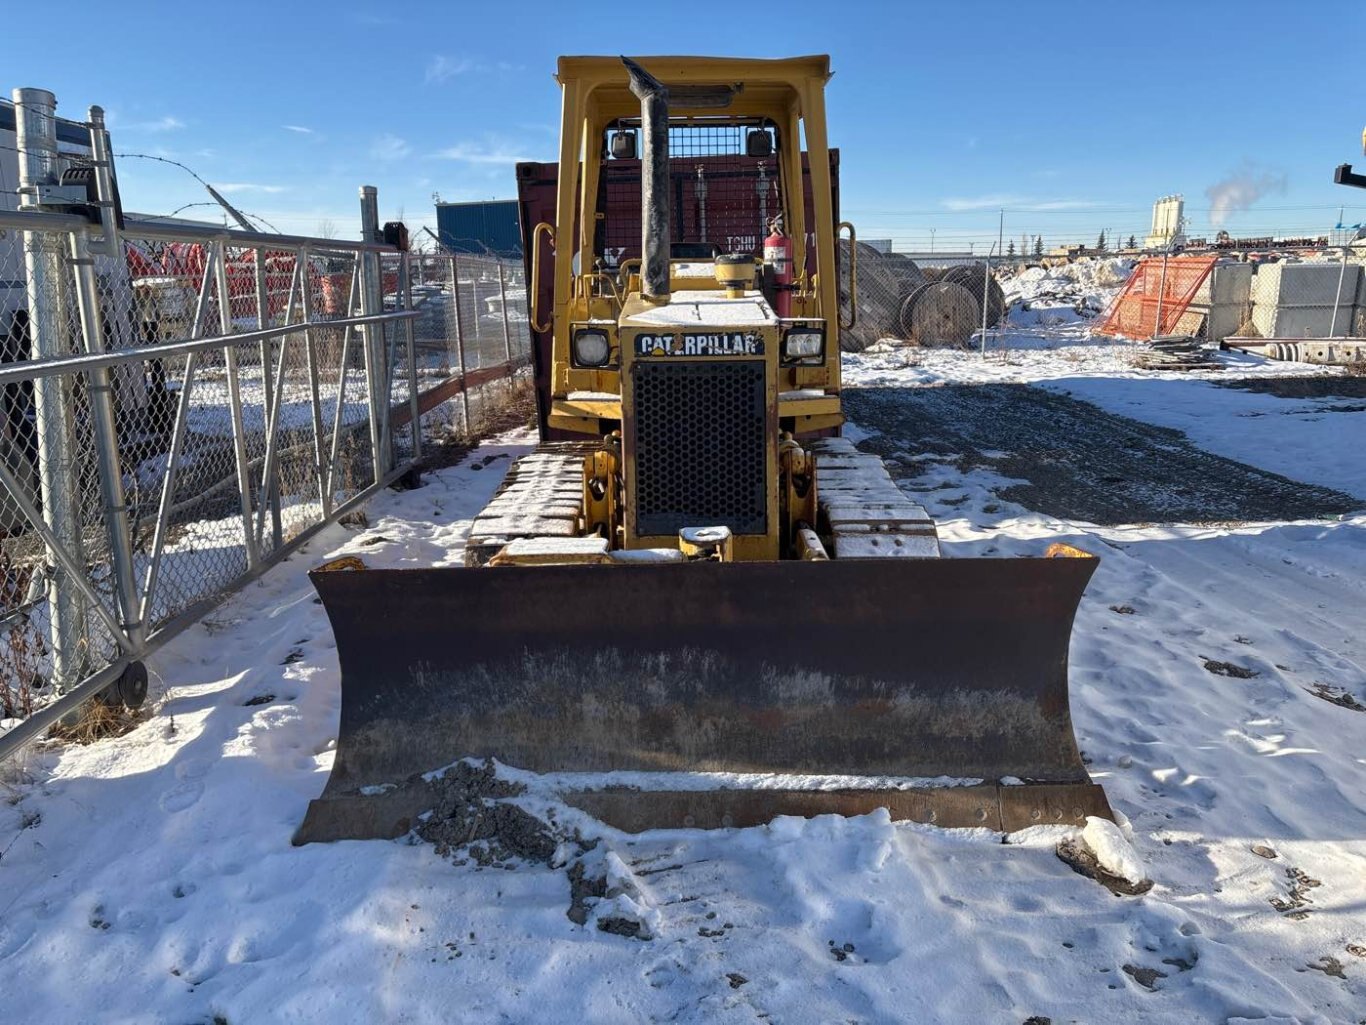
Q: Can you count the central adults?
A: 0